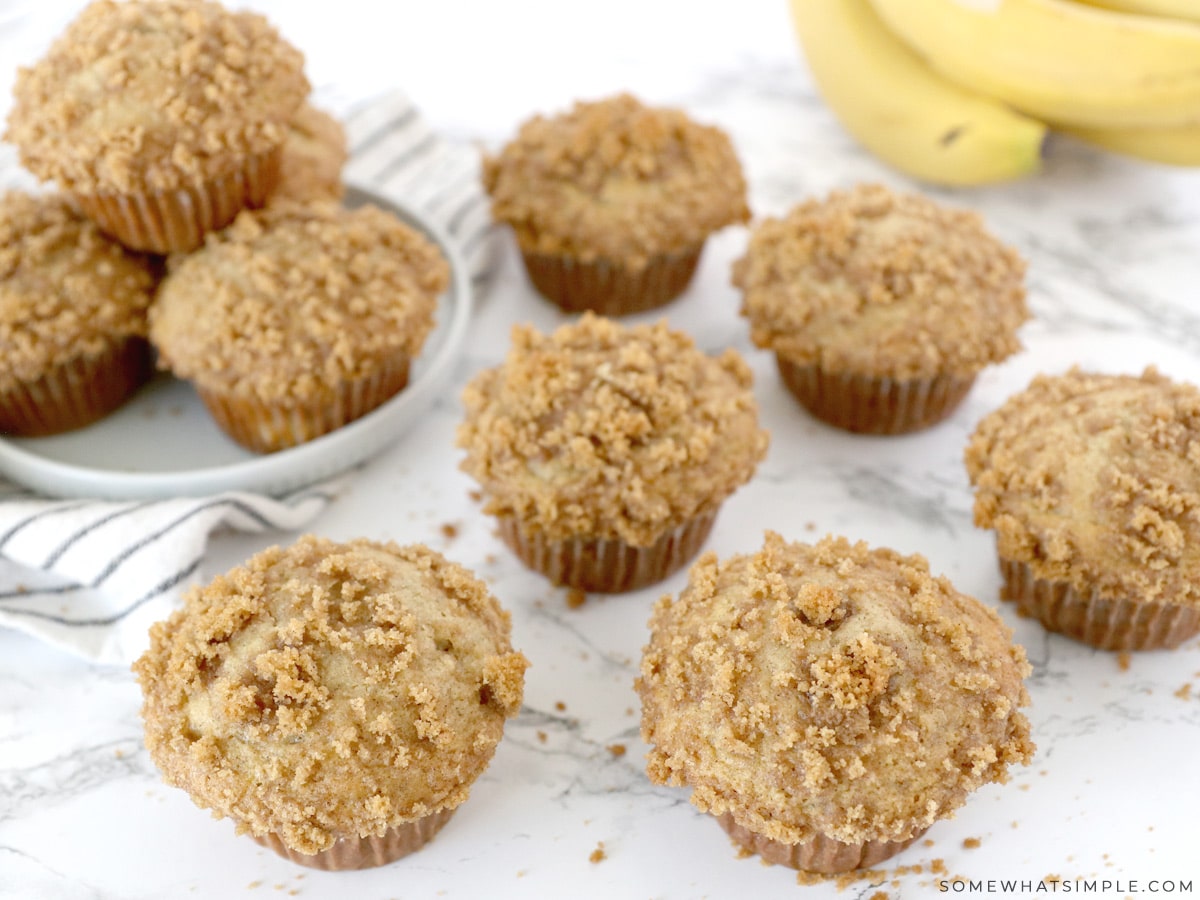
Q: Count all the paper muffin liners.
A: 9